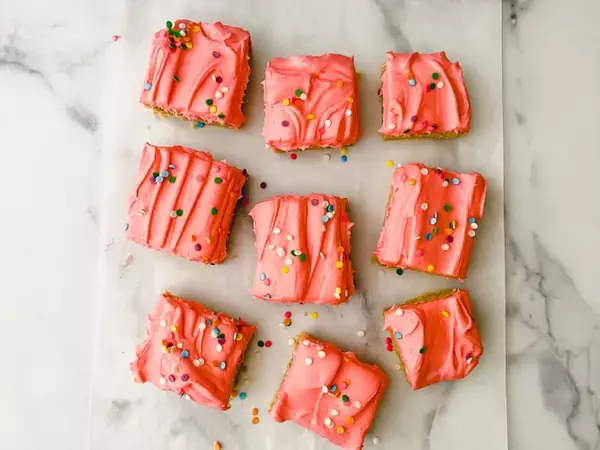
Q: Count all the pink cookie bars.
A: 9